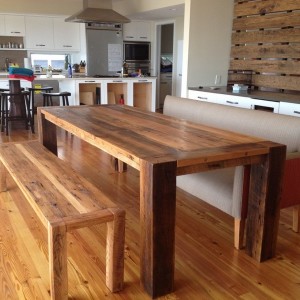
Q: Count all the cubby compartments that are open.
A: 3